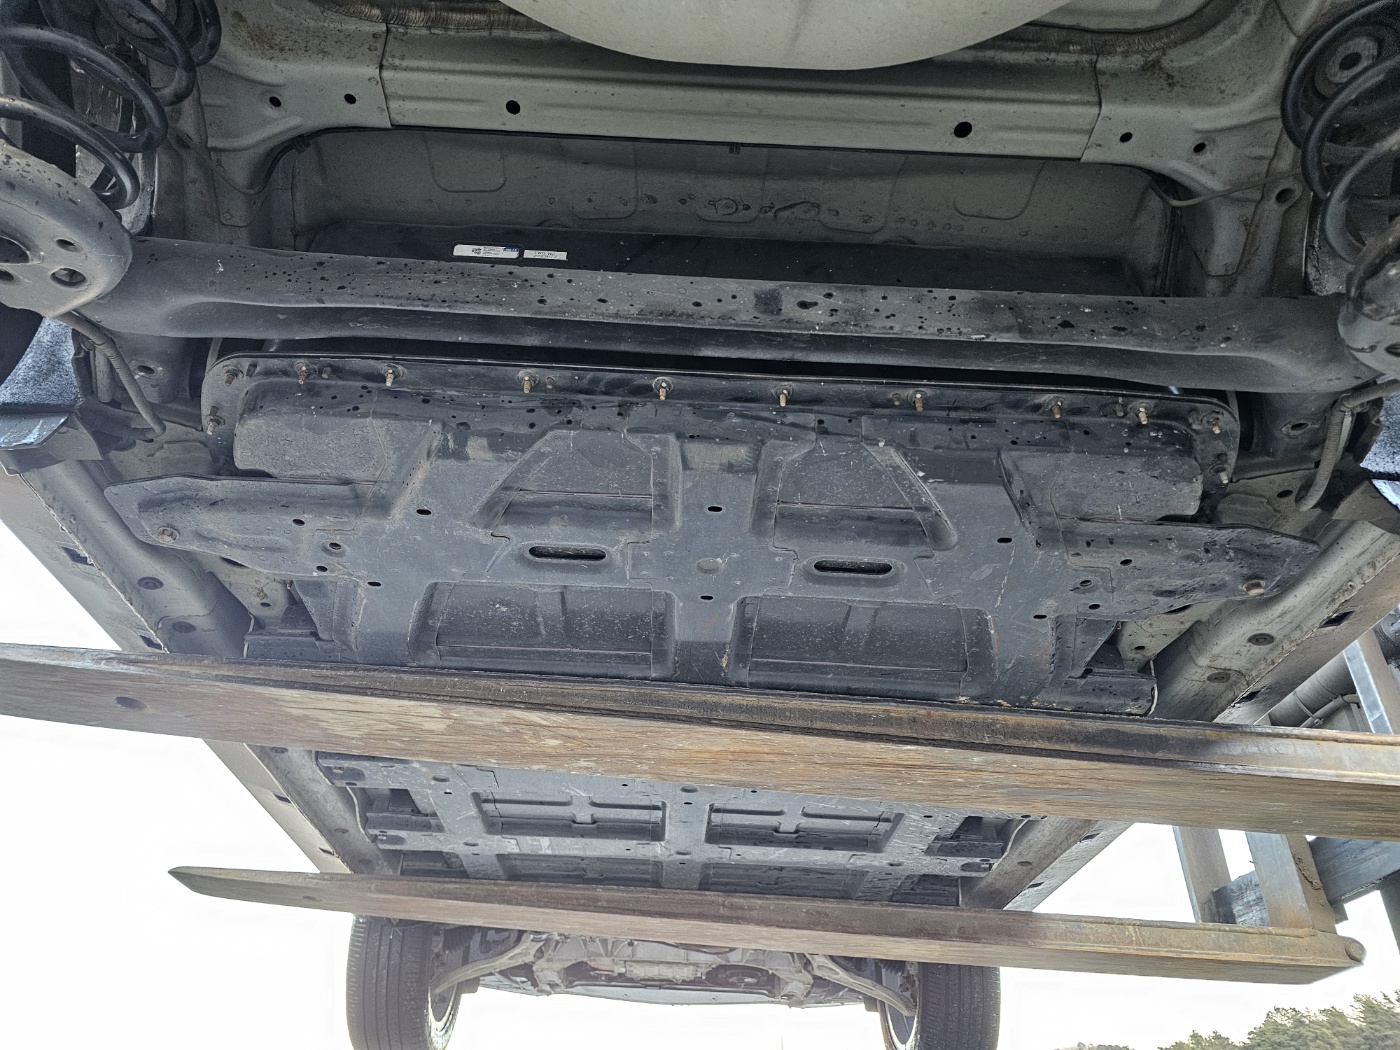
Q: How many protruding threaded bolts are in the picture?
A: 12